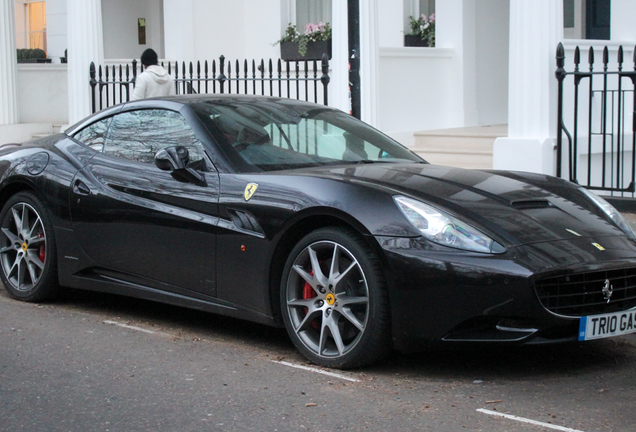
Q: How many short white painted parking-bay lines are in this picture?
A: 3